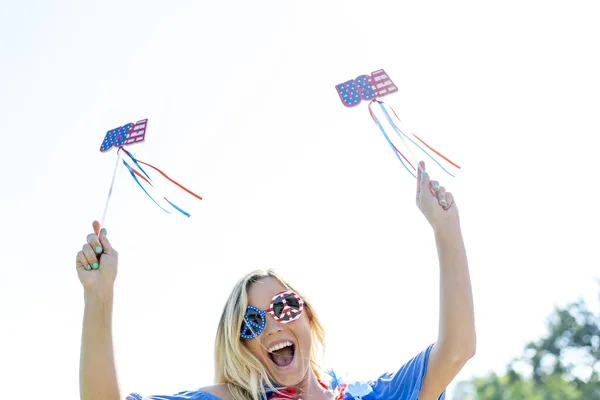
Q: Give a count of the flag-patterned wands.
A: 2